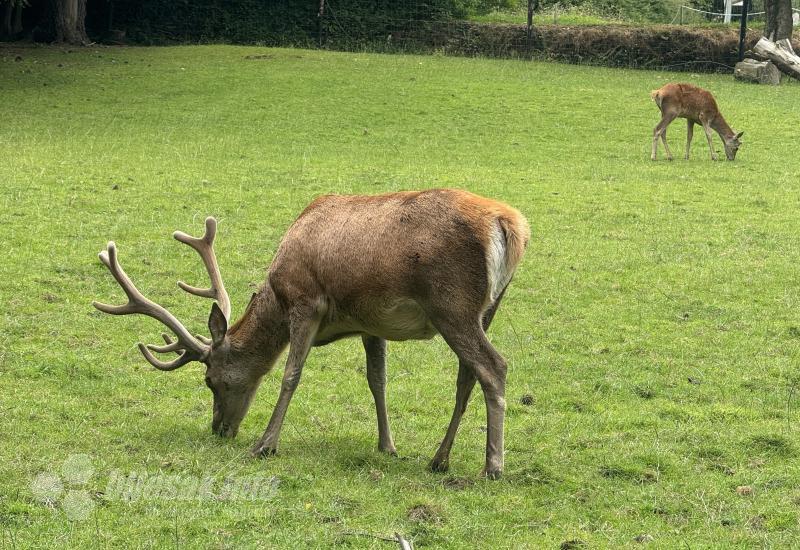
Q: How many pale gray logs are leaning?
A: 1